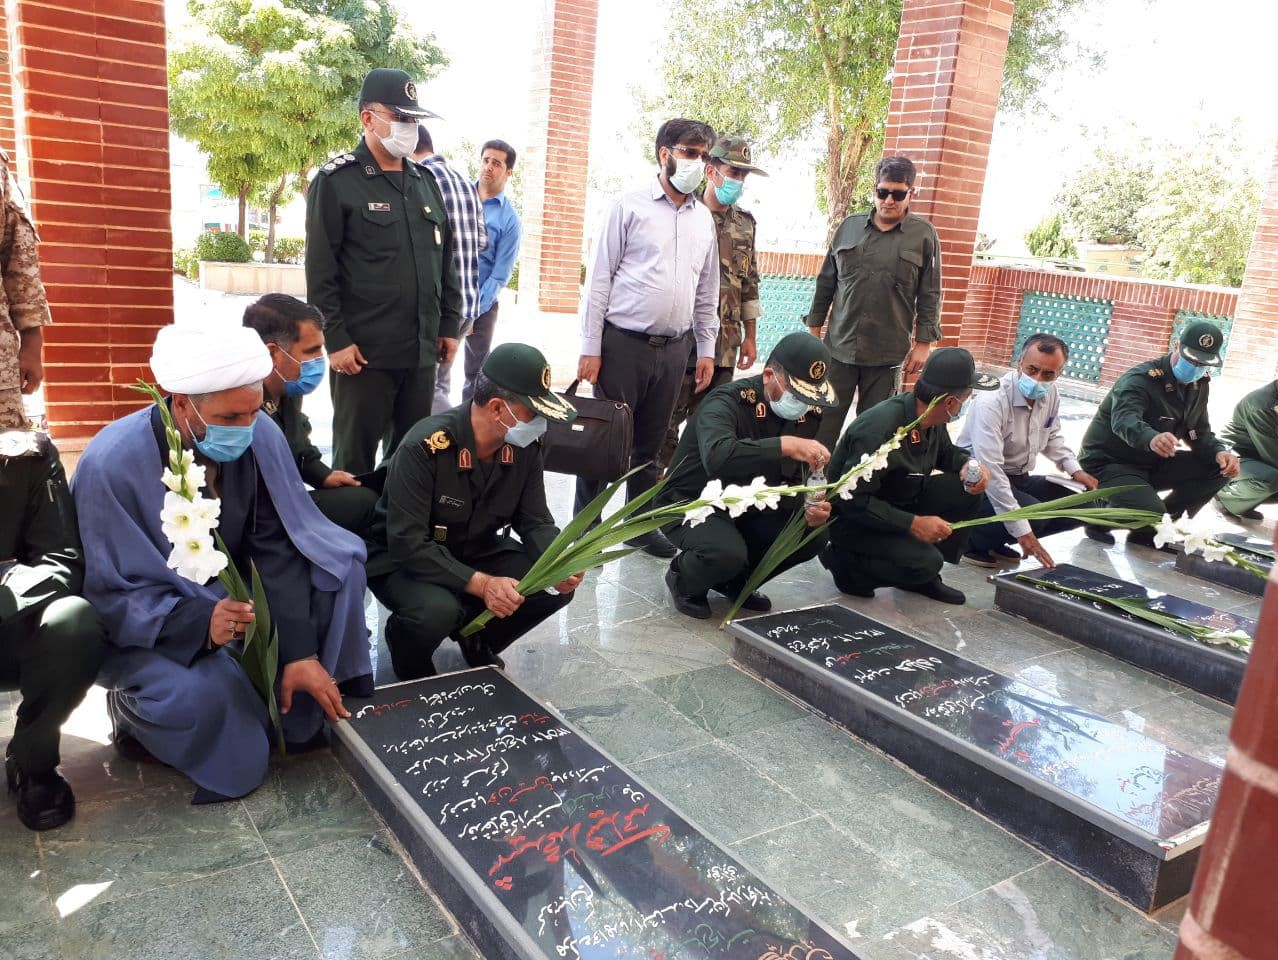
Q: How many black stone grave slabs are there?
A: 4